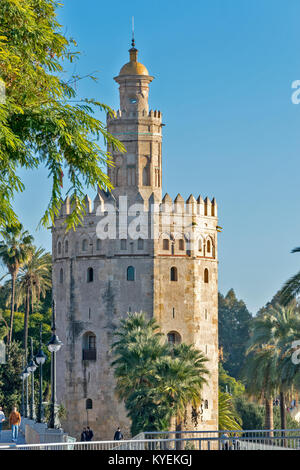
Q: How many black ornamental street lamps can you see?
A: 5